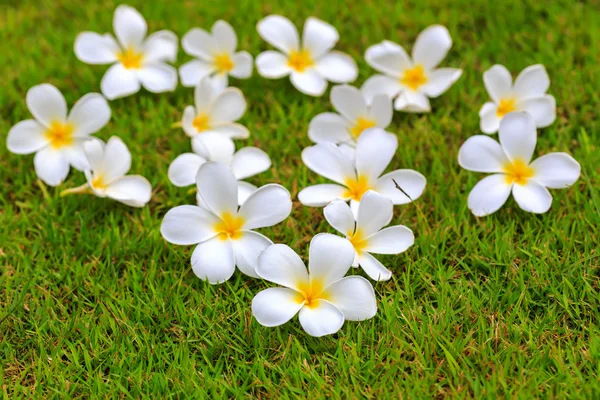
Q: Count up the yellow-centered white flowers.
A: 15